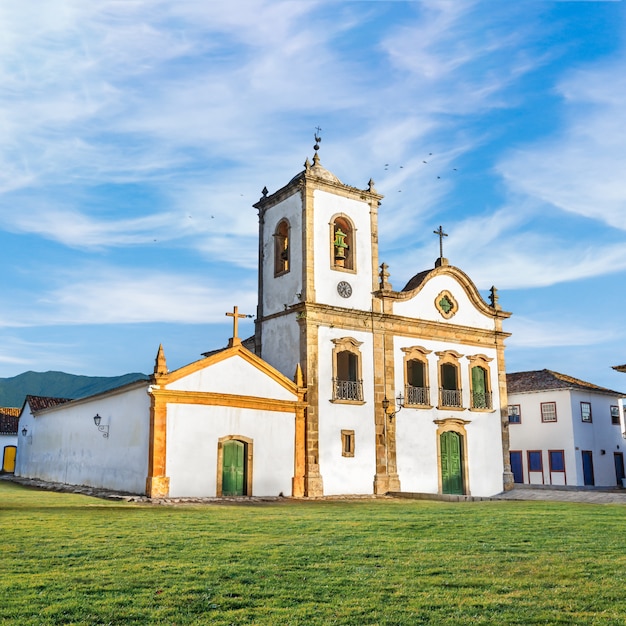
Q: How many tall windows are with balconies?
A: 4